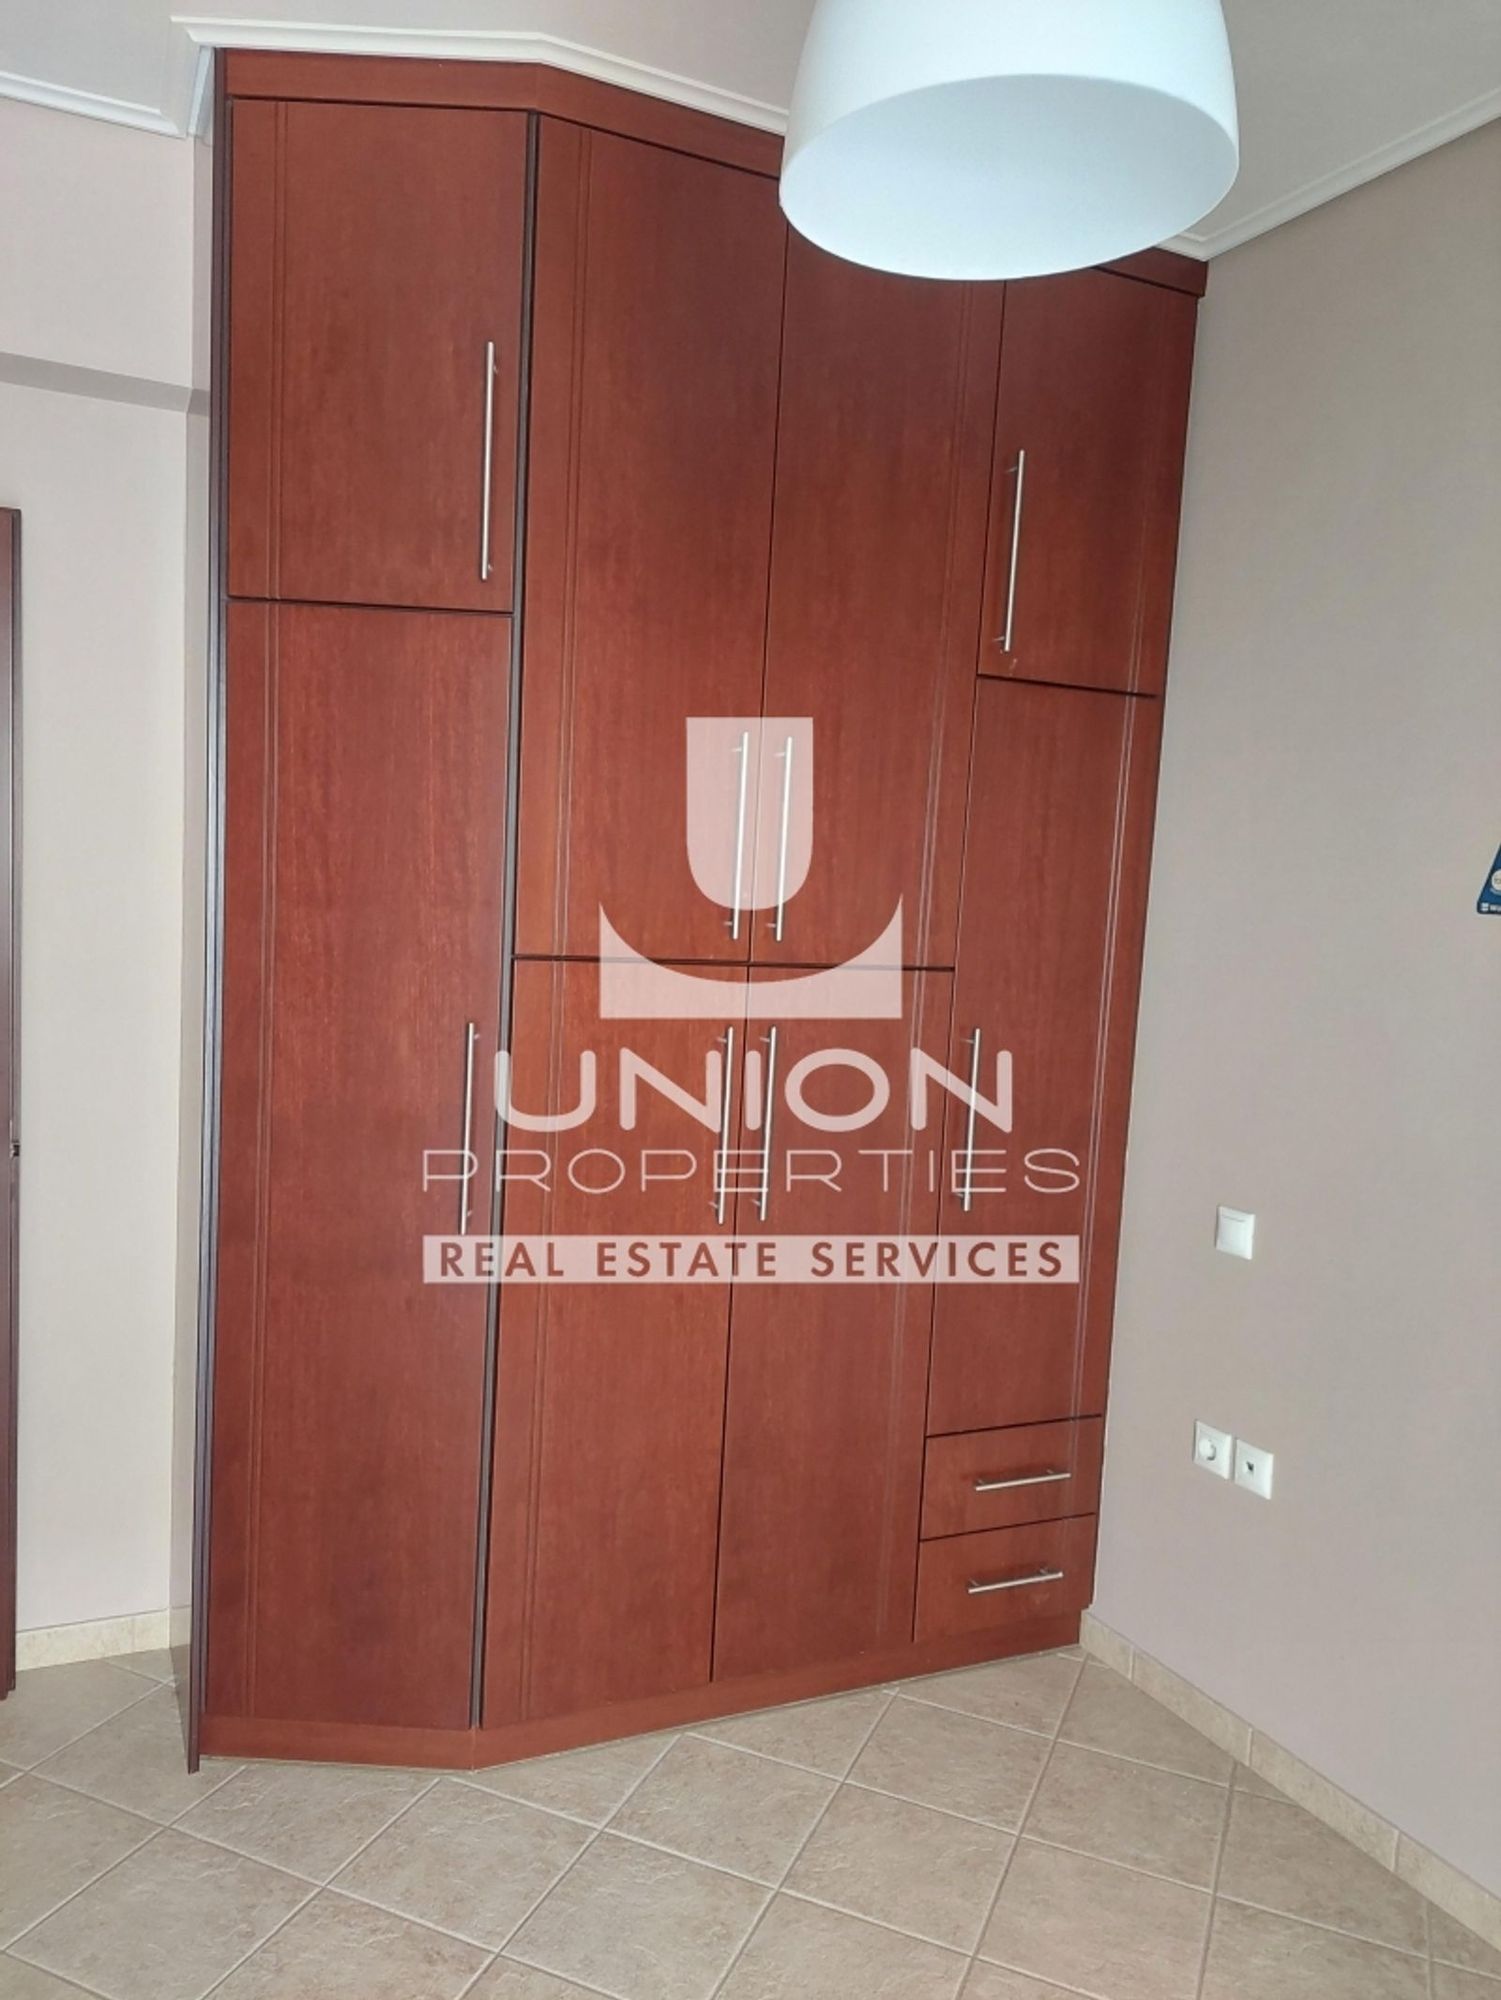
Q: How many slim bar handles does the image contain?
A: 10